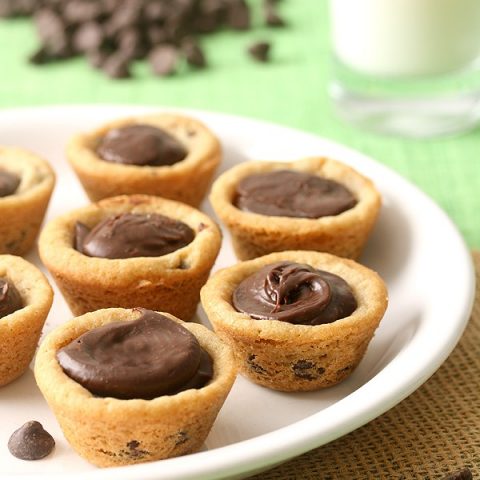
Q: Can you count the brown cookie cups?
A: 7